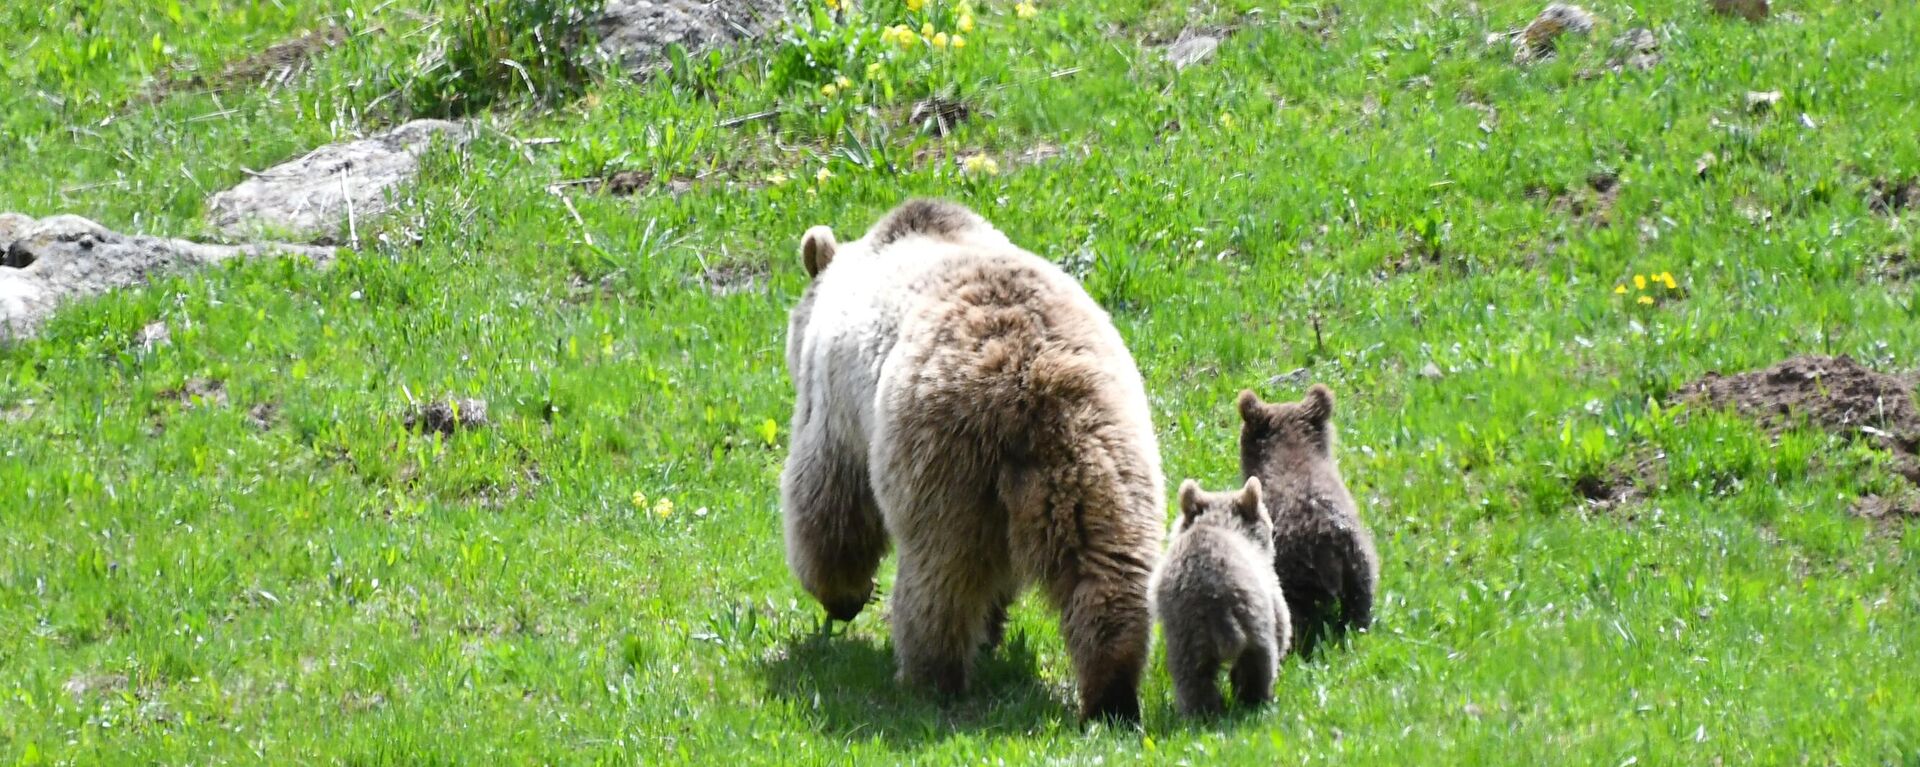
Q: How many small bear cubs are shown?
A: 2